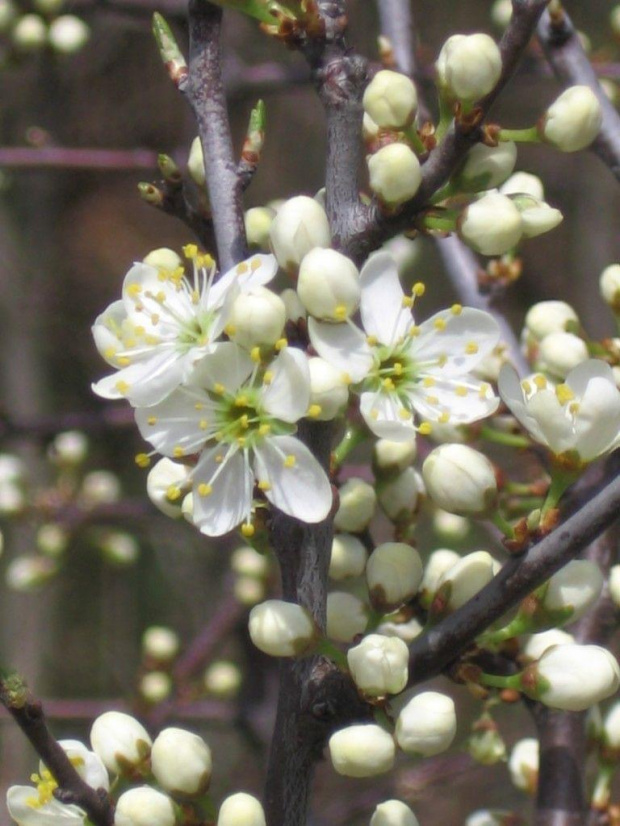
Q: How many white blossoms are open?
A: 5